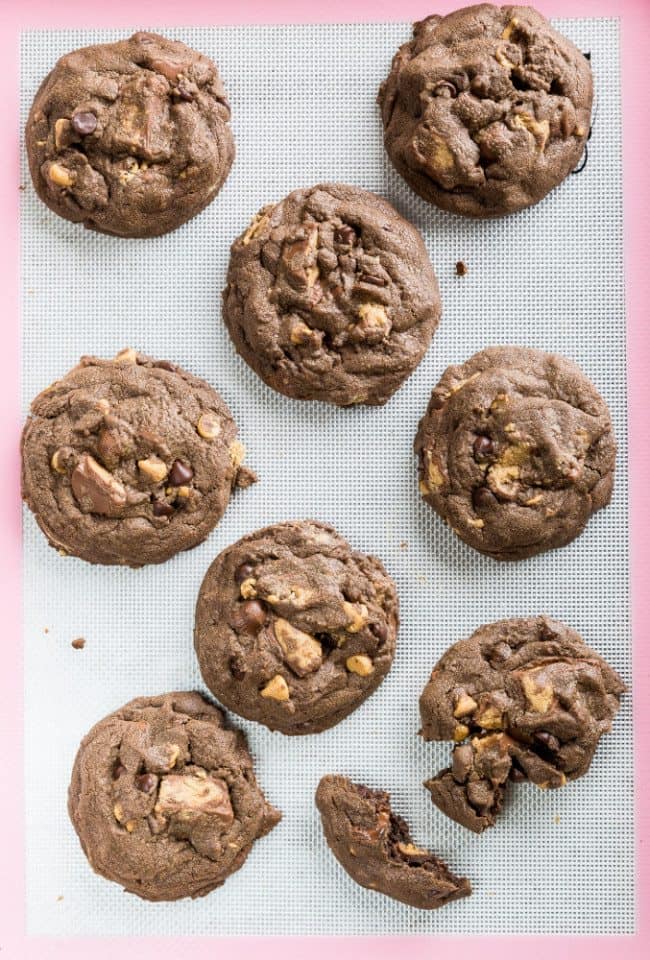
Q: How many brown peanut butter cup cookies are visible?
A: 8